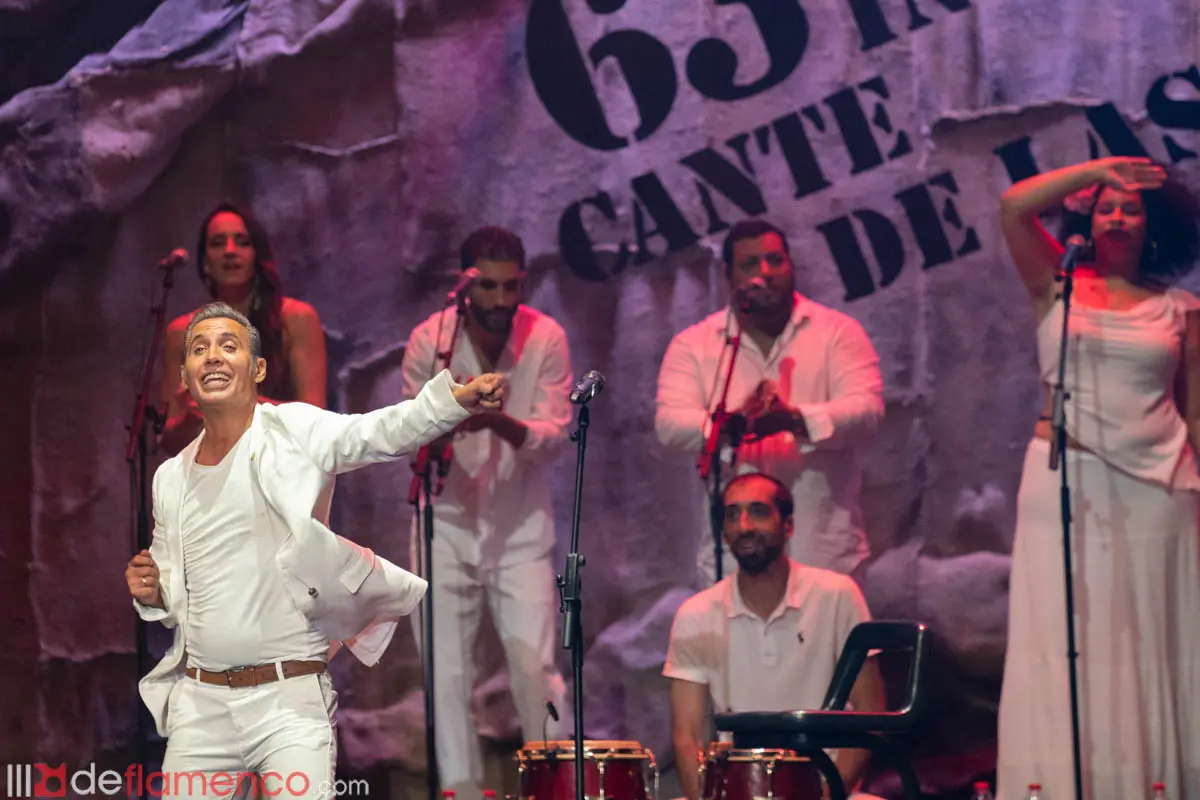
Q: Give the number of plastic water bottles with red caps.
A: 5